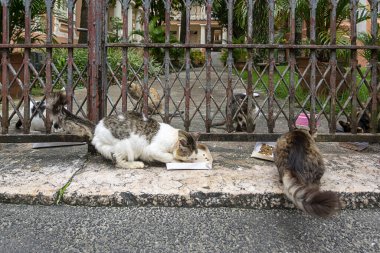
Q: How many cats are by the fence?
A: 7